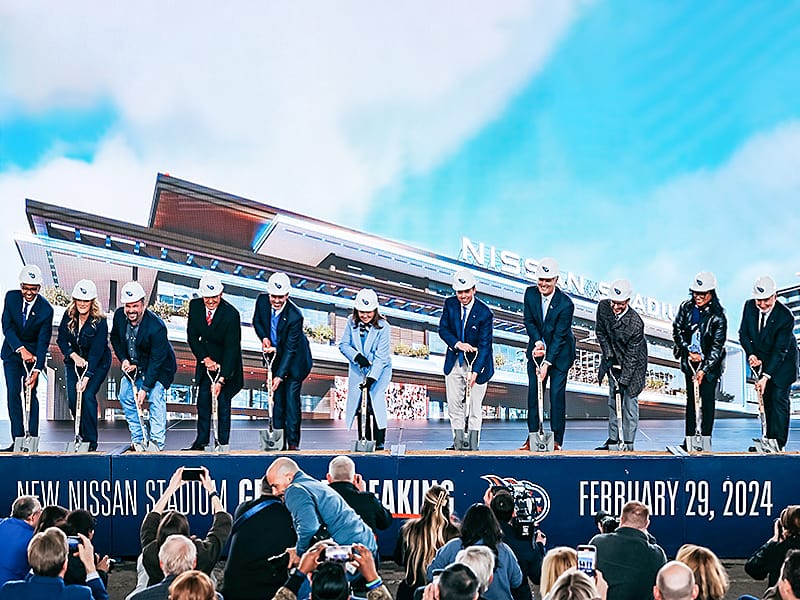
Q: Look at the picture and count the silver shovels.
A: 11